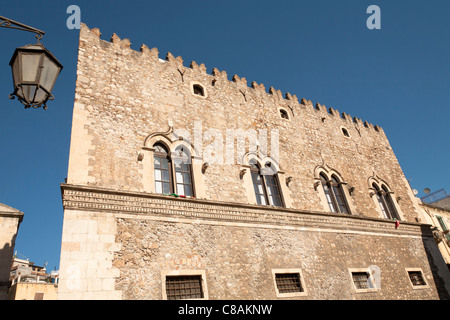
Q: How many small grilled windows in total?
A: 4